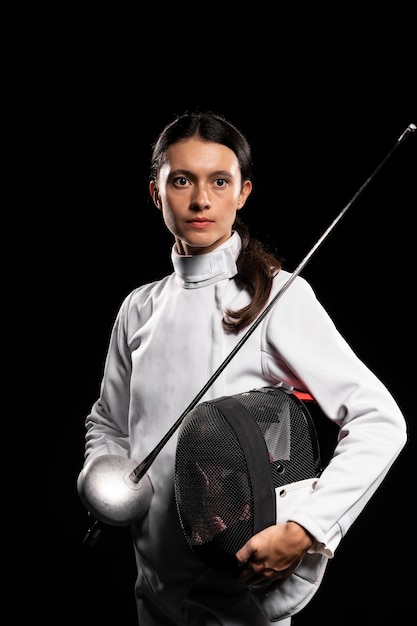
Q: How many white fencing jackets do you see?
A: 1